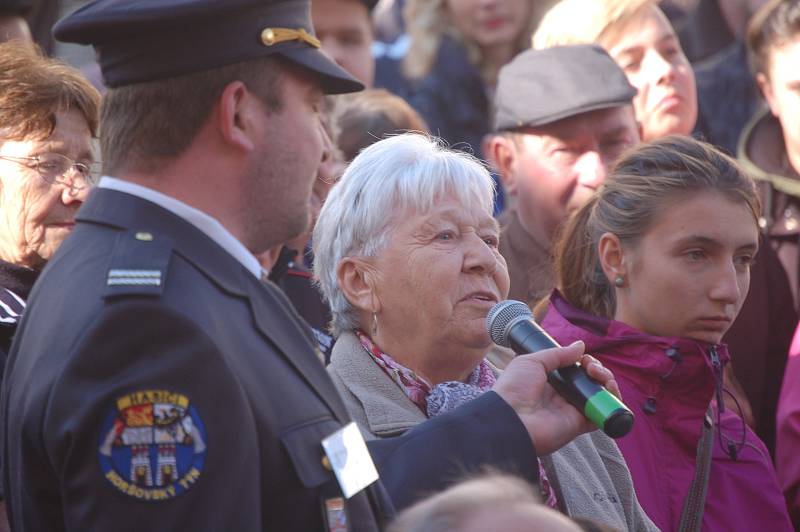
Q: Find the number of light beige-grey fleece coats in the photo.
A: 1